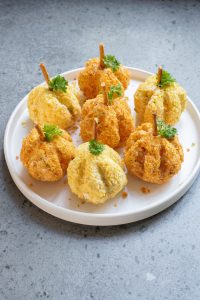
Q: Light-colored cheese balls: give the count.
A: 3